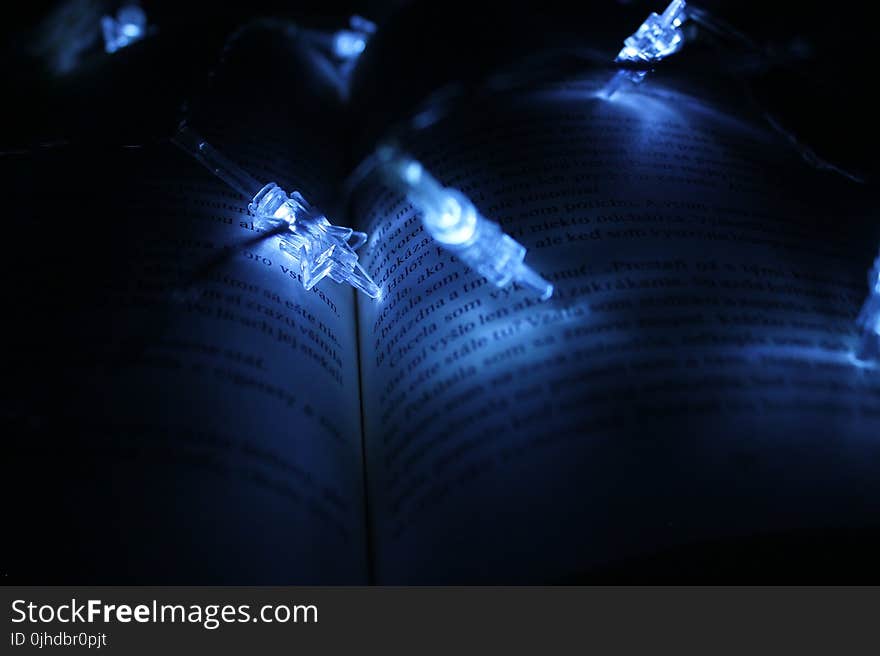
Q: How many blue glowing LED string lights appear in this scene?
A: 6